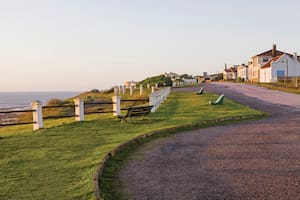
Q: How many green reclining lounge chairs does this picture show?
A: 2